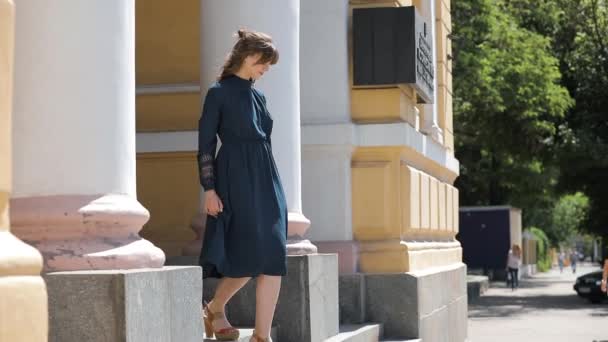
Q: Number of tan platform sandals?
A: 2